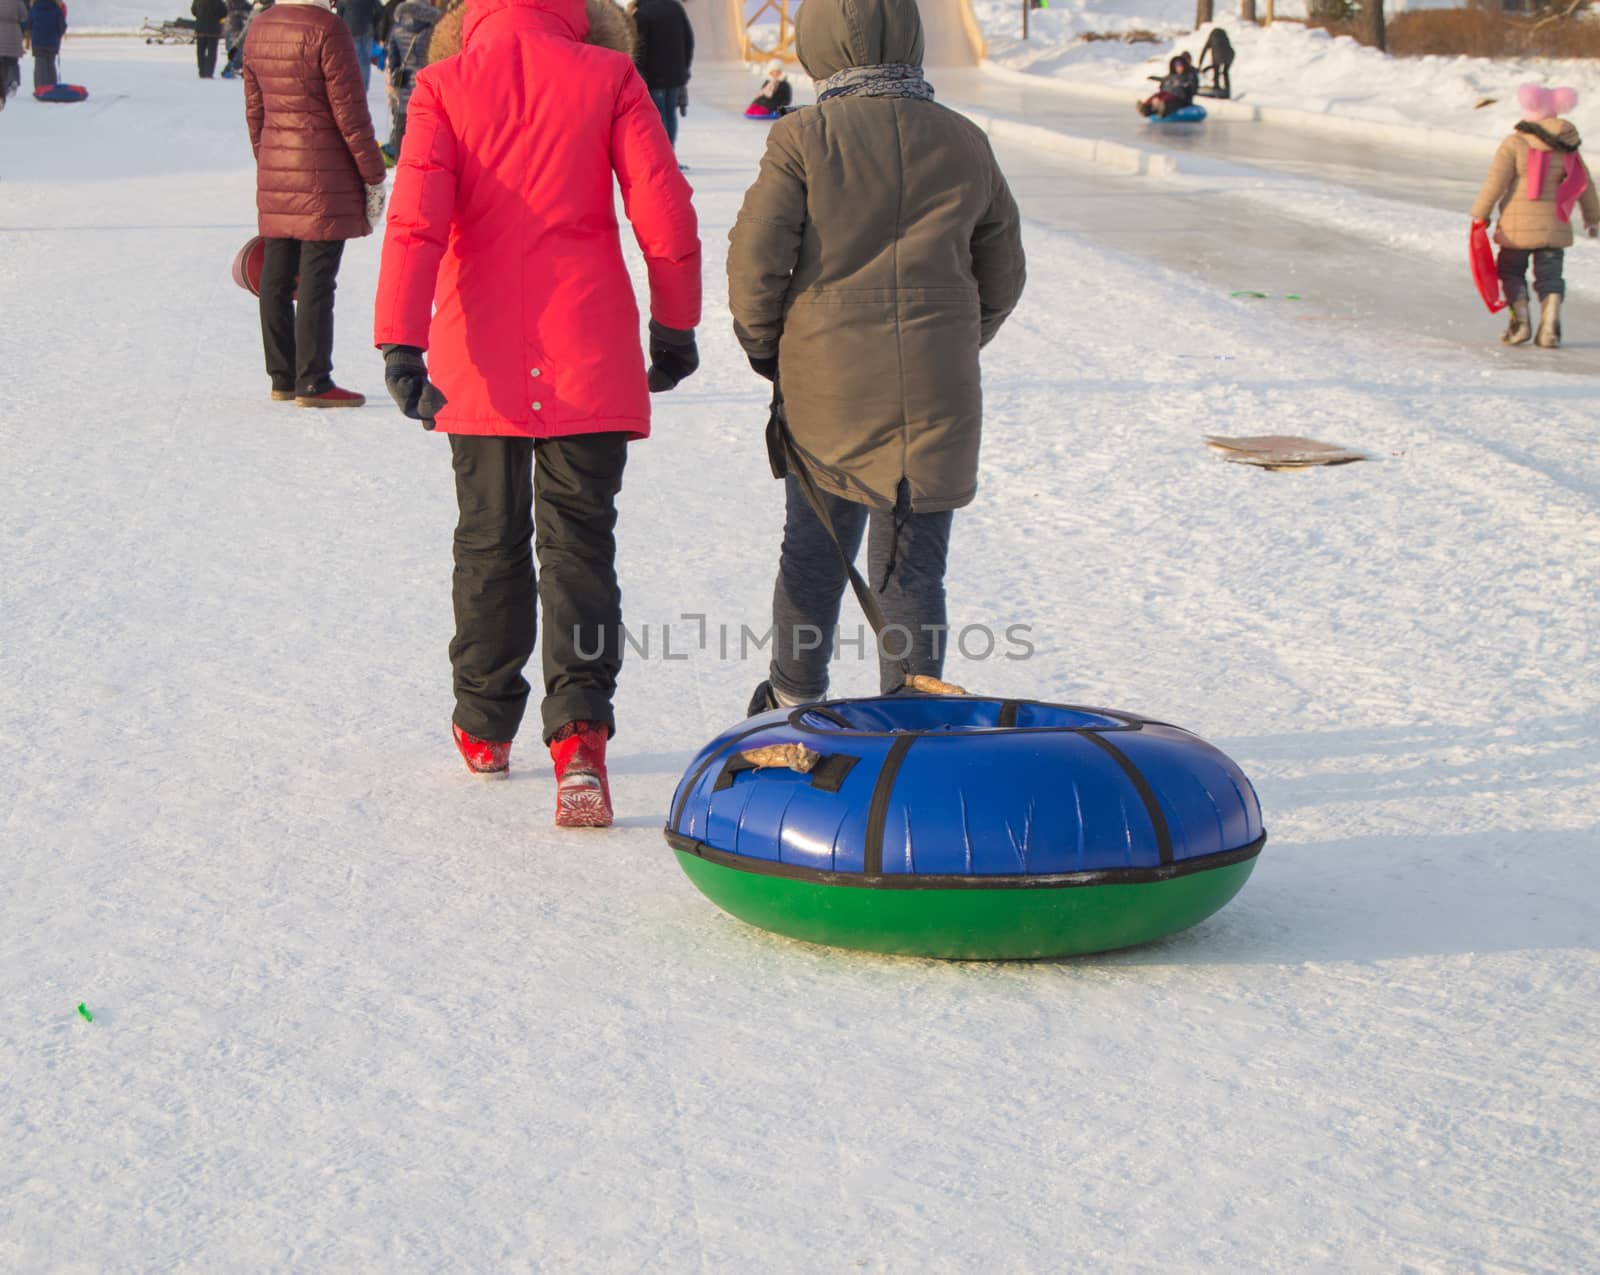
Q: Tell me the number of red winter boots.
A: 2